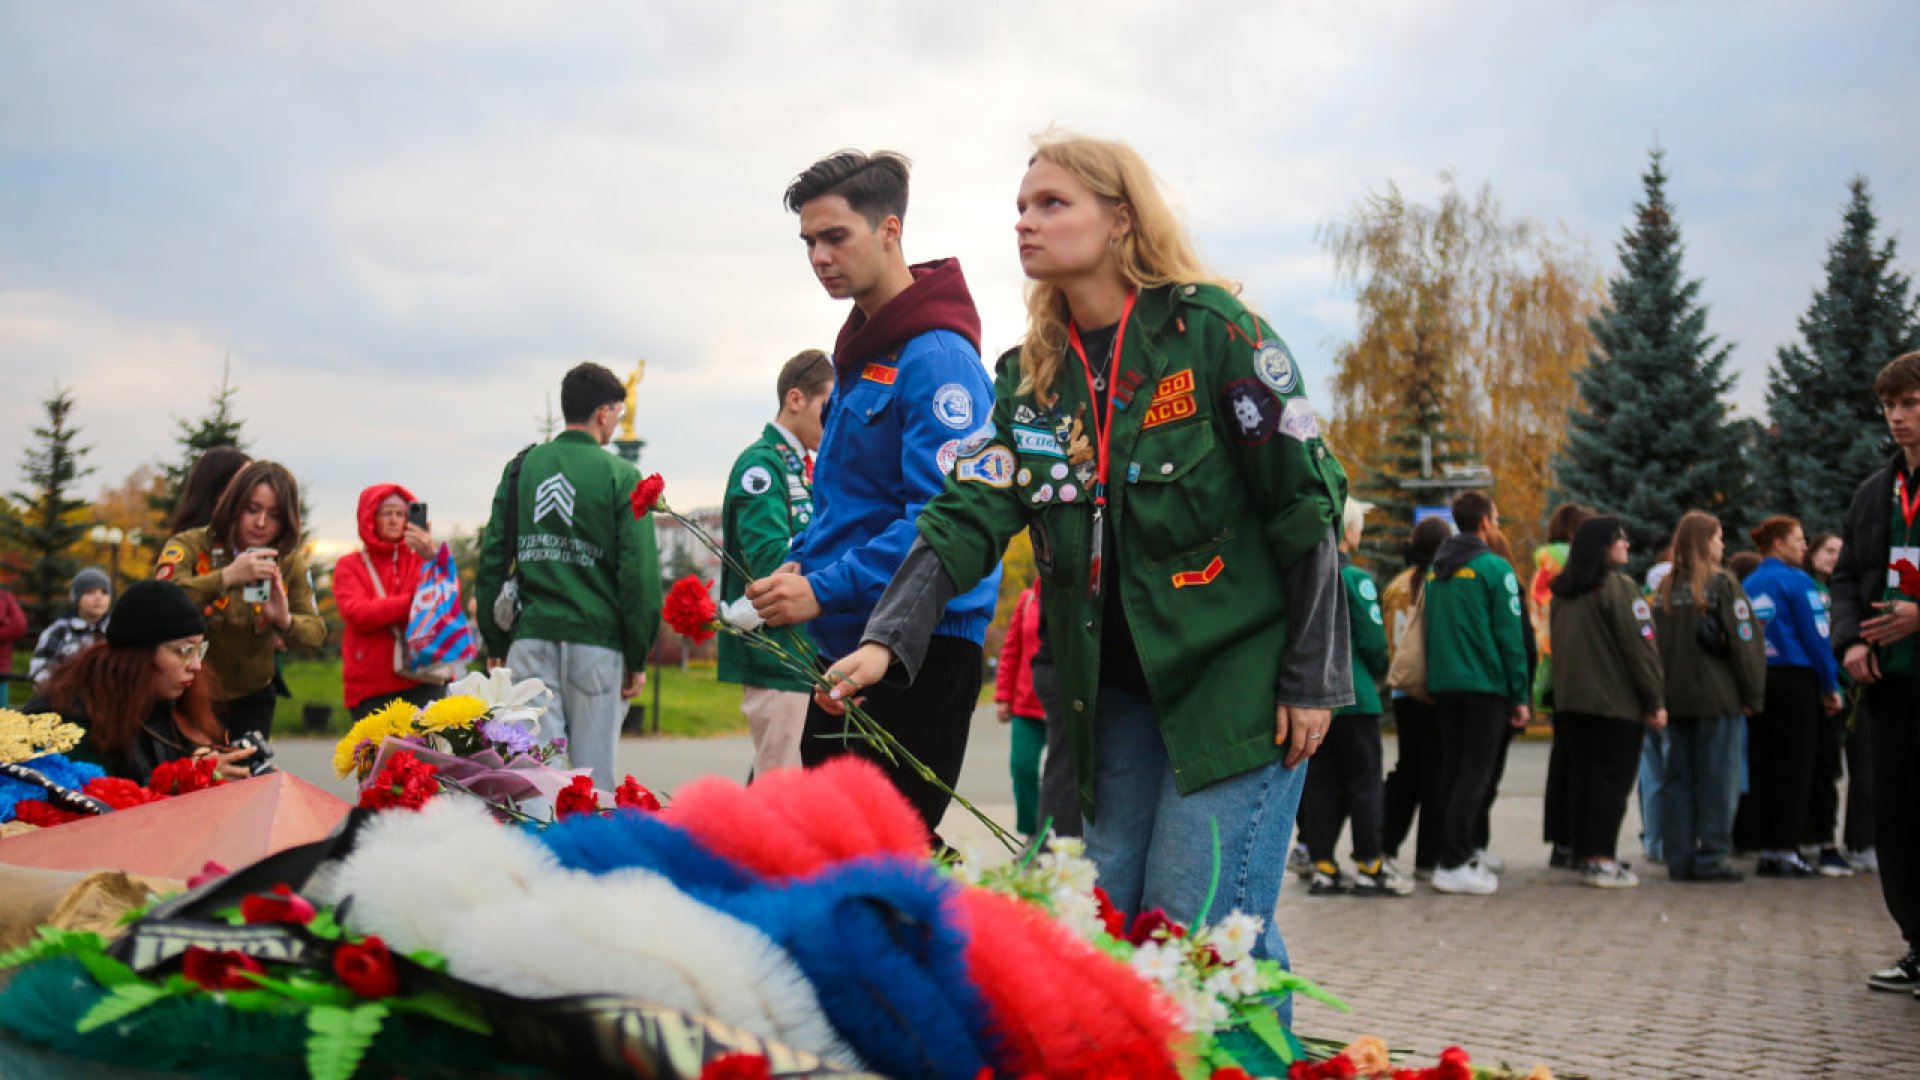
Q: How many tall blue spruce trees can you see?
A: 2